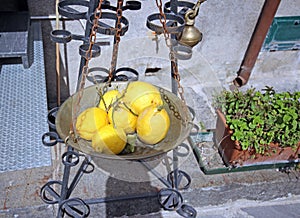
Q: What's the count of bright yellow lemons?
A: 6